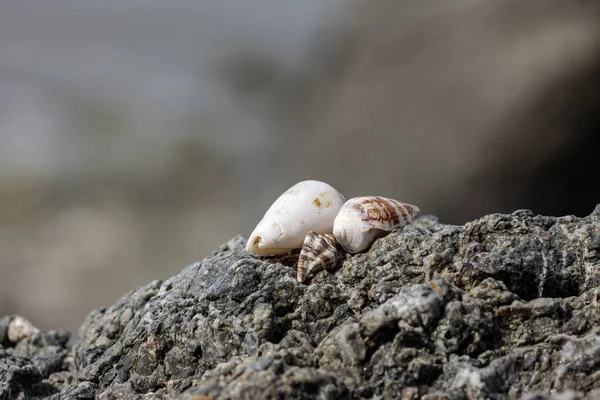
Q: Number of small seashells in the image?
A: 3